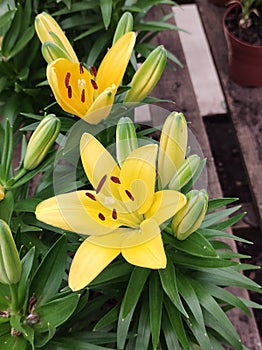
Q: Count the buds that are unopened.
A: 10